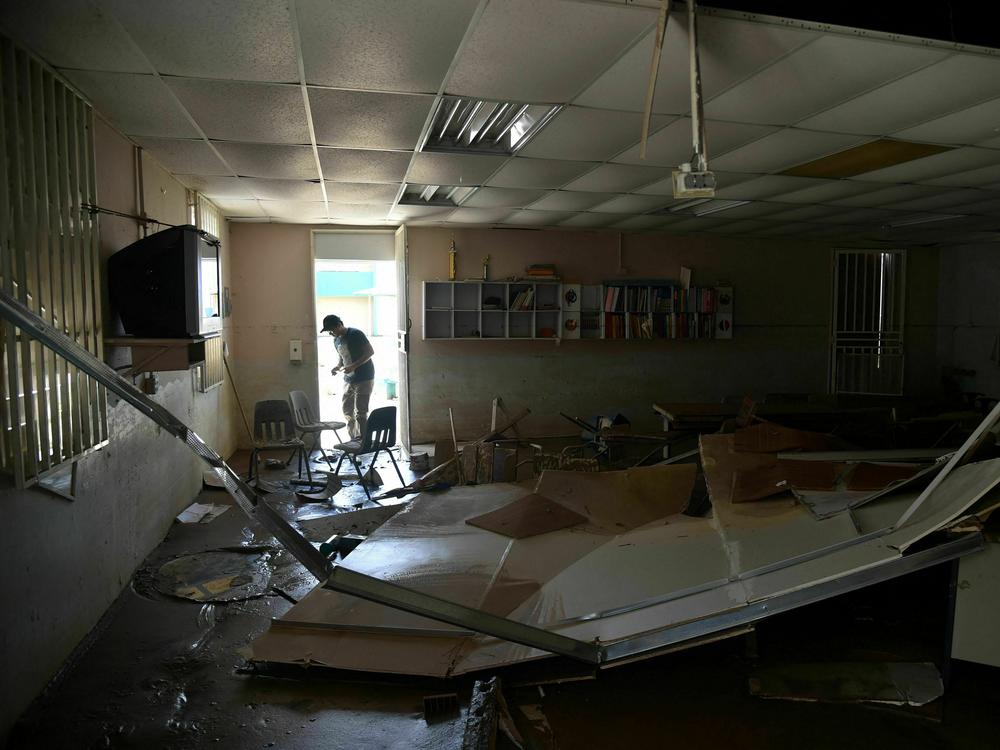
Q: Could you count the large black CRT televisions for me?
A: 1